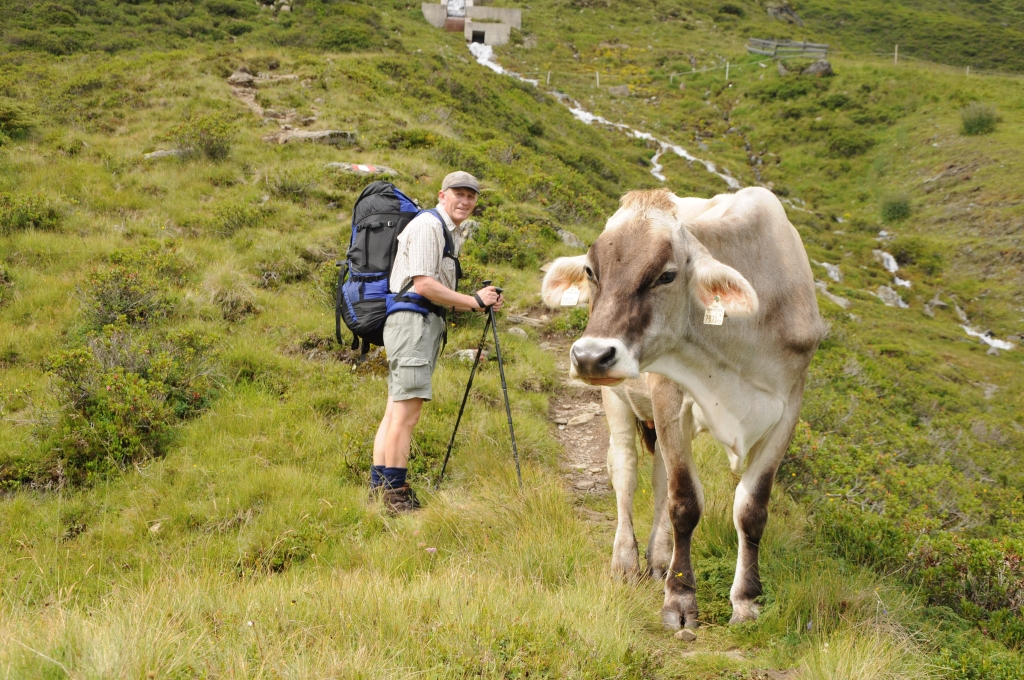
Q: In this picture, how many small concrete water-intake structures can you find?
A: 1